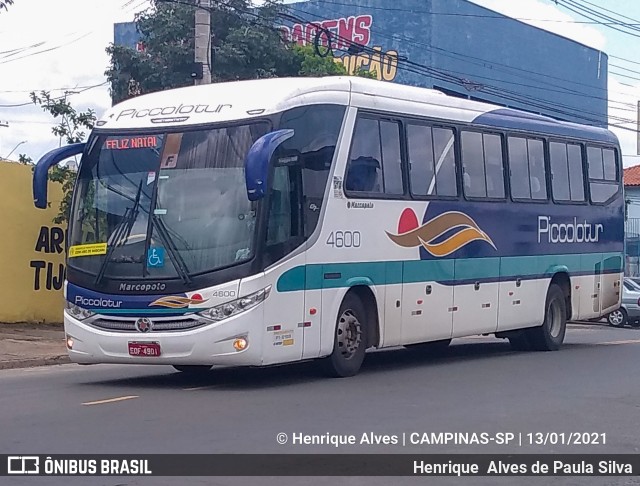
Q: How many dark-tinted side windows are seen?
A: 6